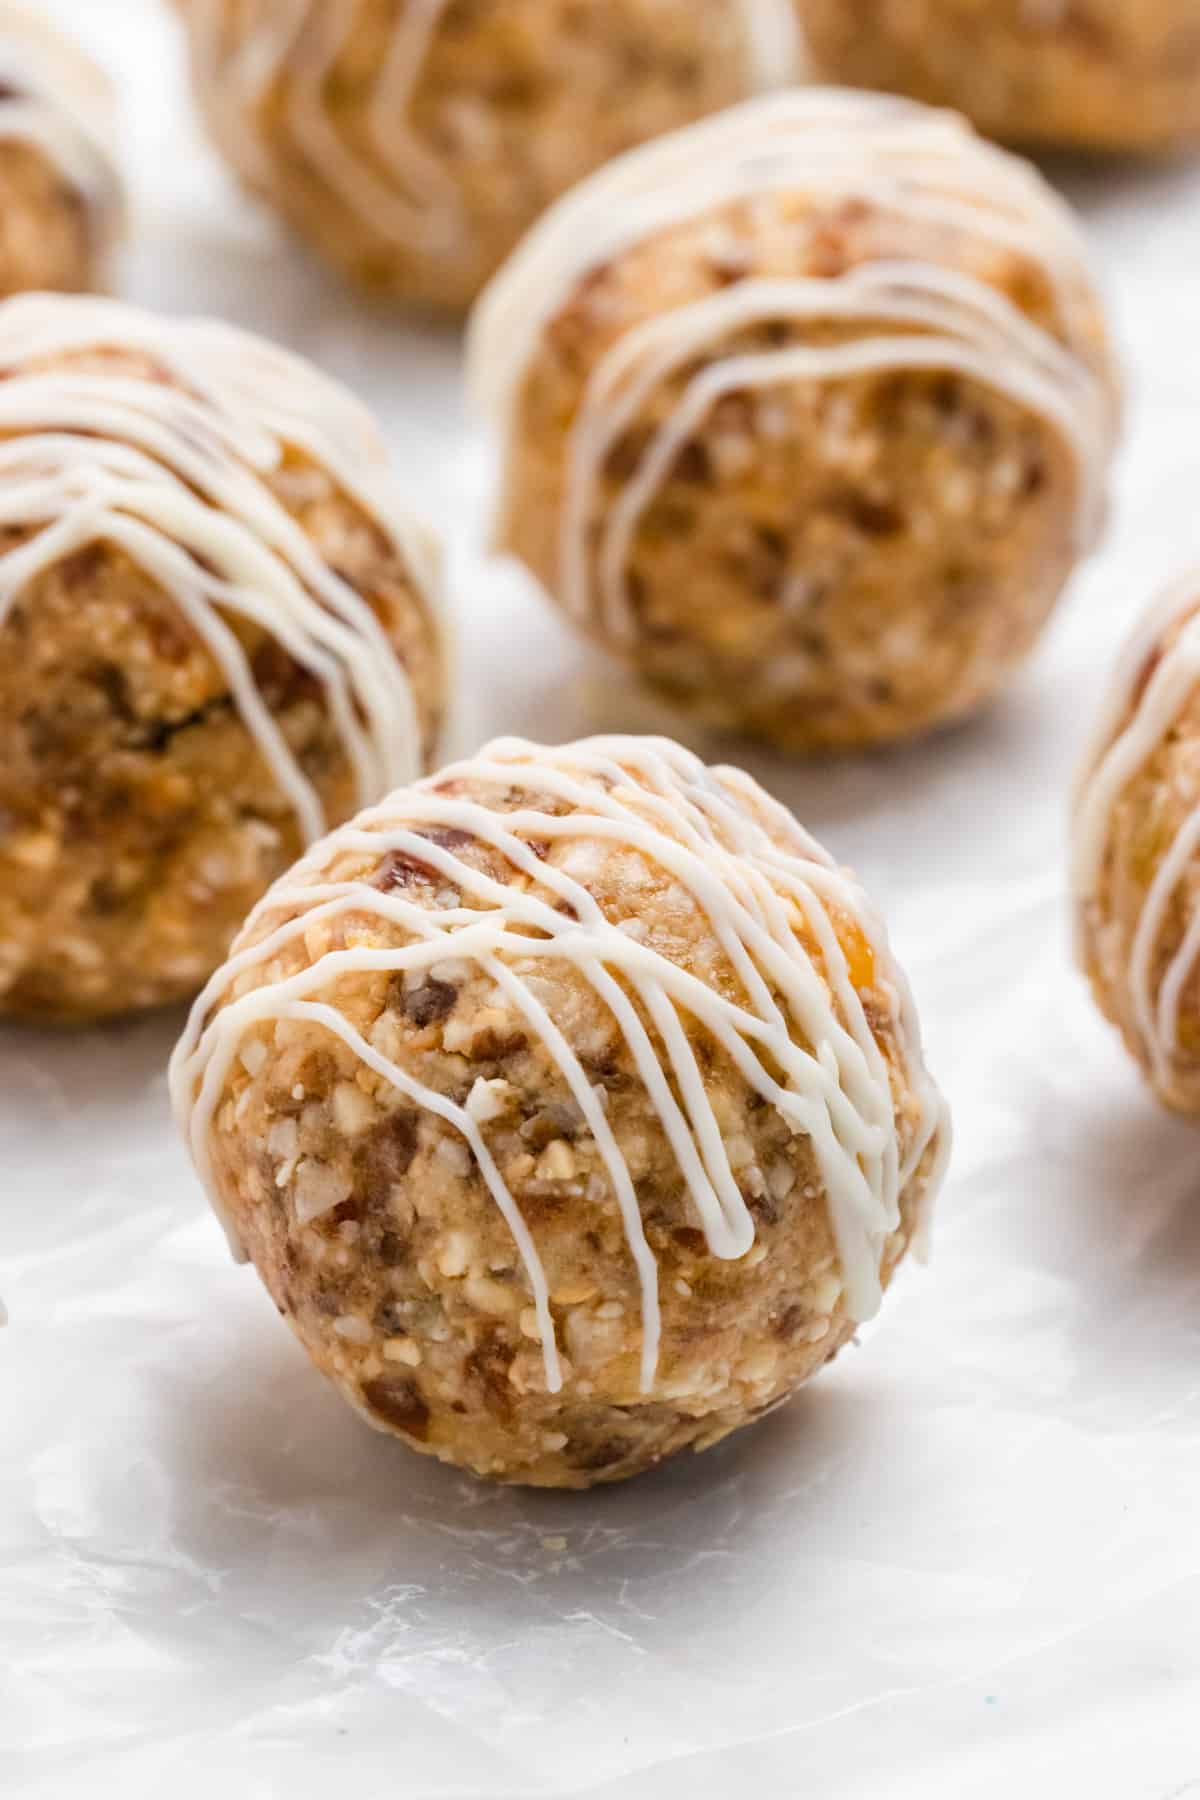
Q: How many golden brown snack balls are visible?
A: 7